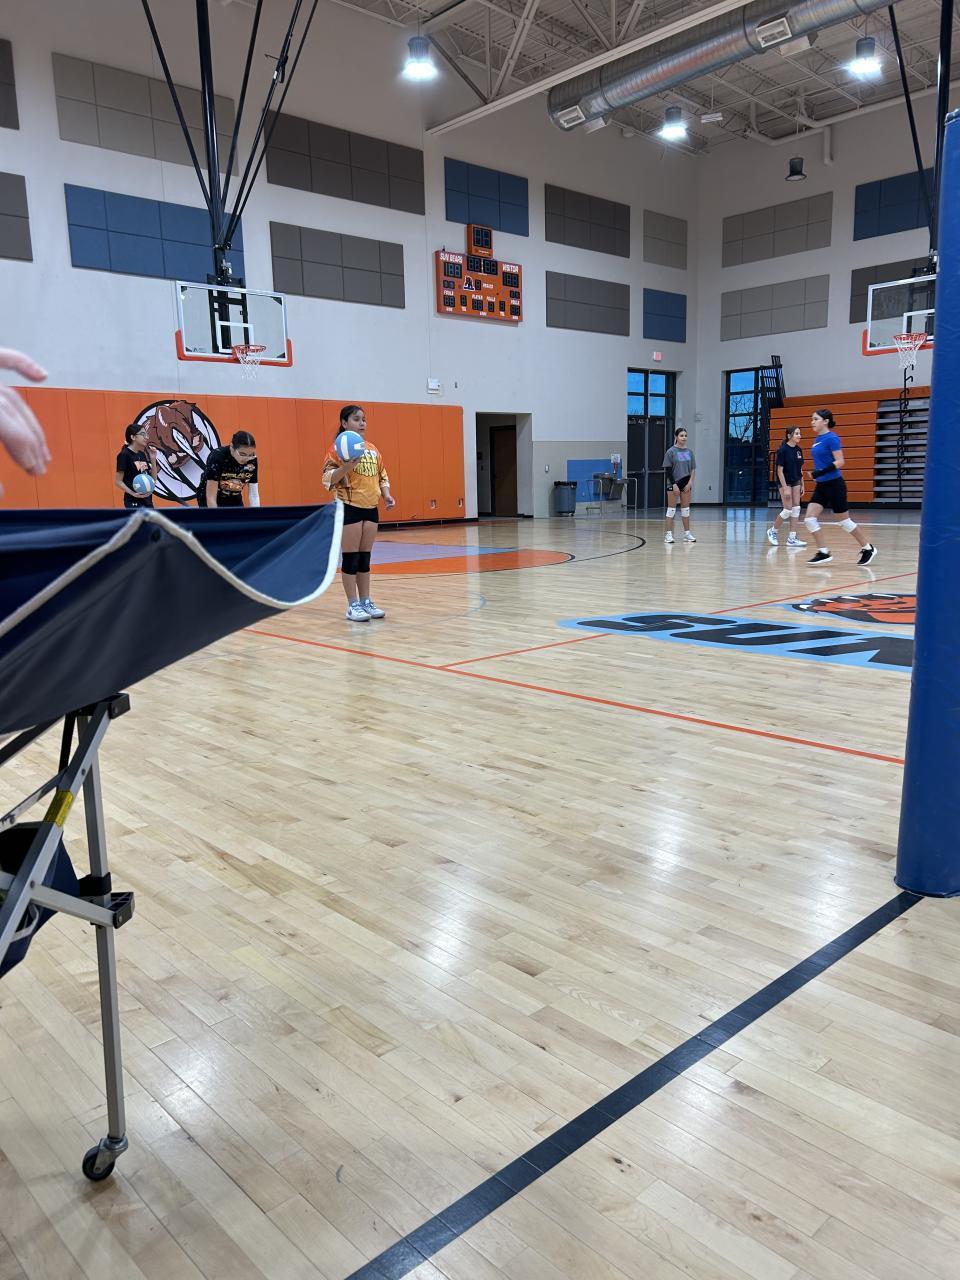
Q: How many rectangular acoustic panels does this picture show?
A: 15